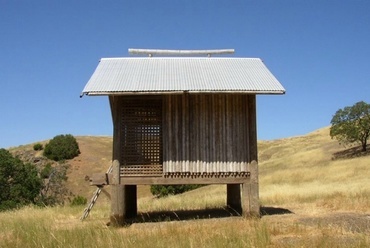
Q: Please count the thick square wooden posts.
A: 4